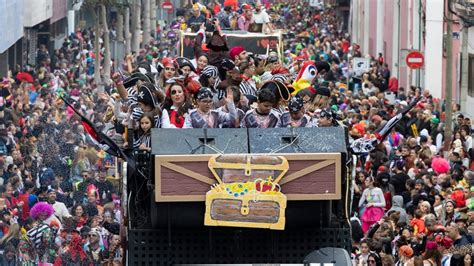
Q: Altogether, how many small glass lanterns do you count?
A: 0